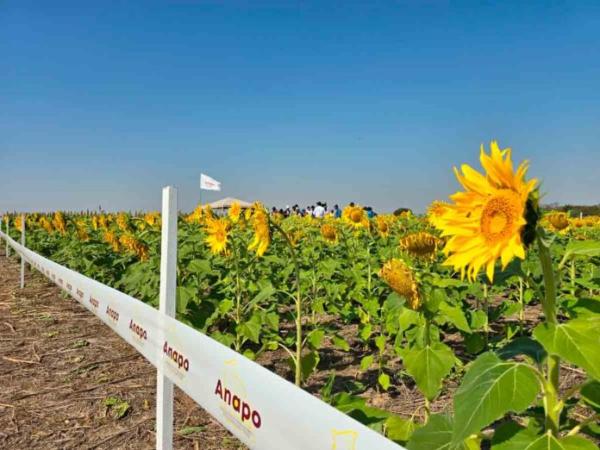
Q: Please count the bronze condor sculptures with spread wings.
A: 0